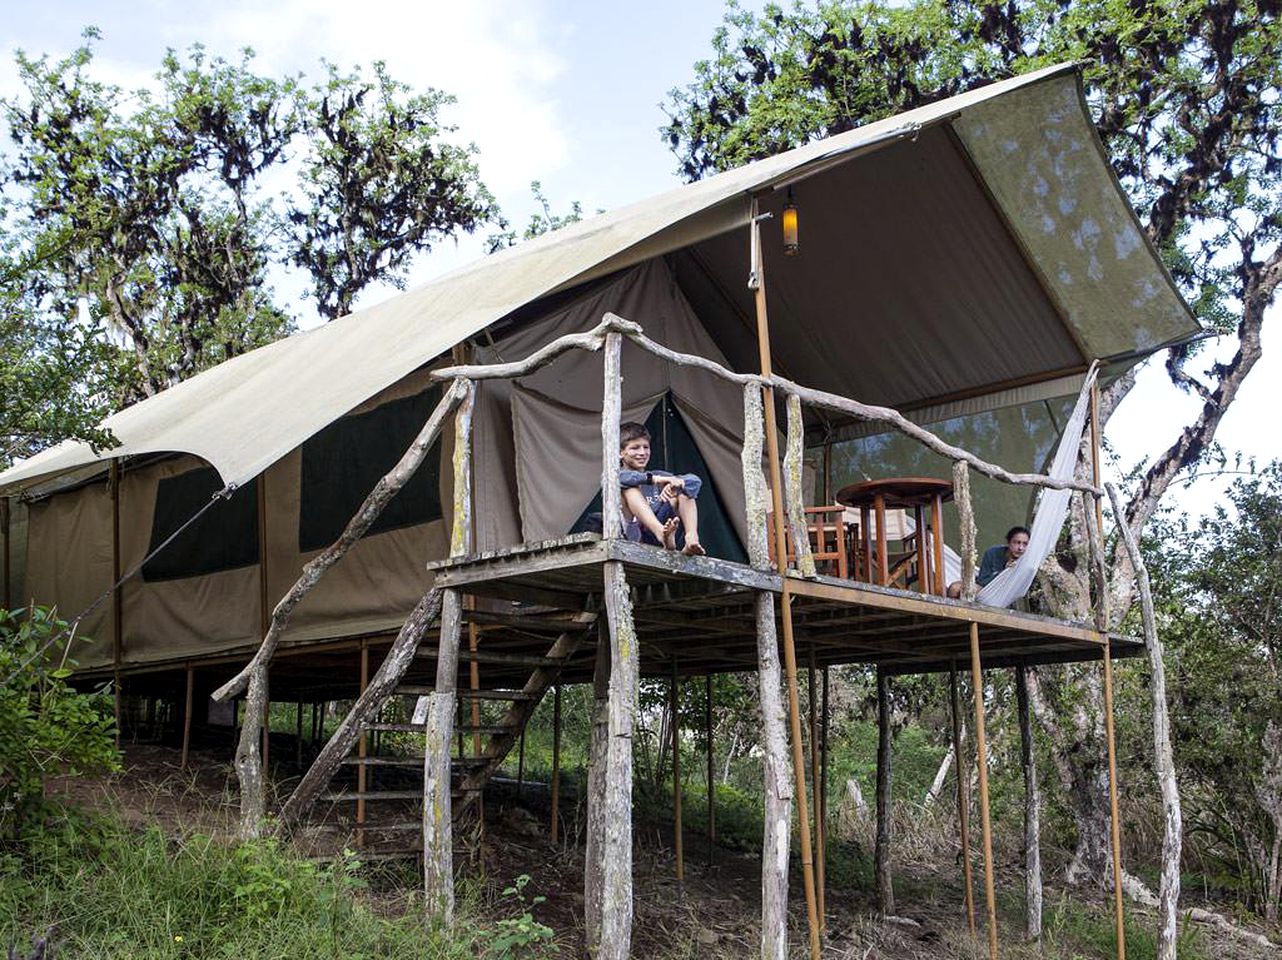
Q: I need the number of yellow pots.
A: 0